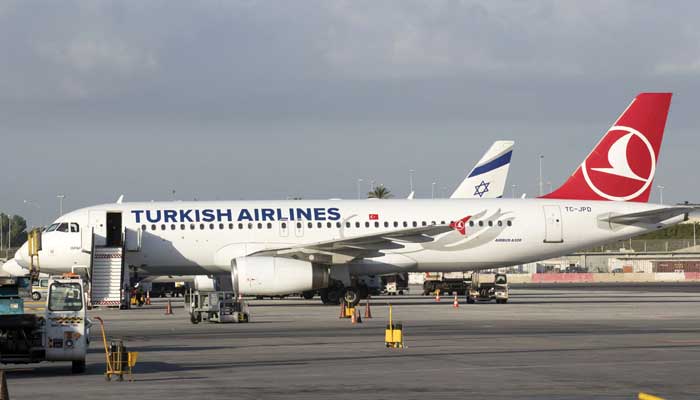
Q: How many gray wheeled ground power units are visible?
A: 1